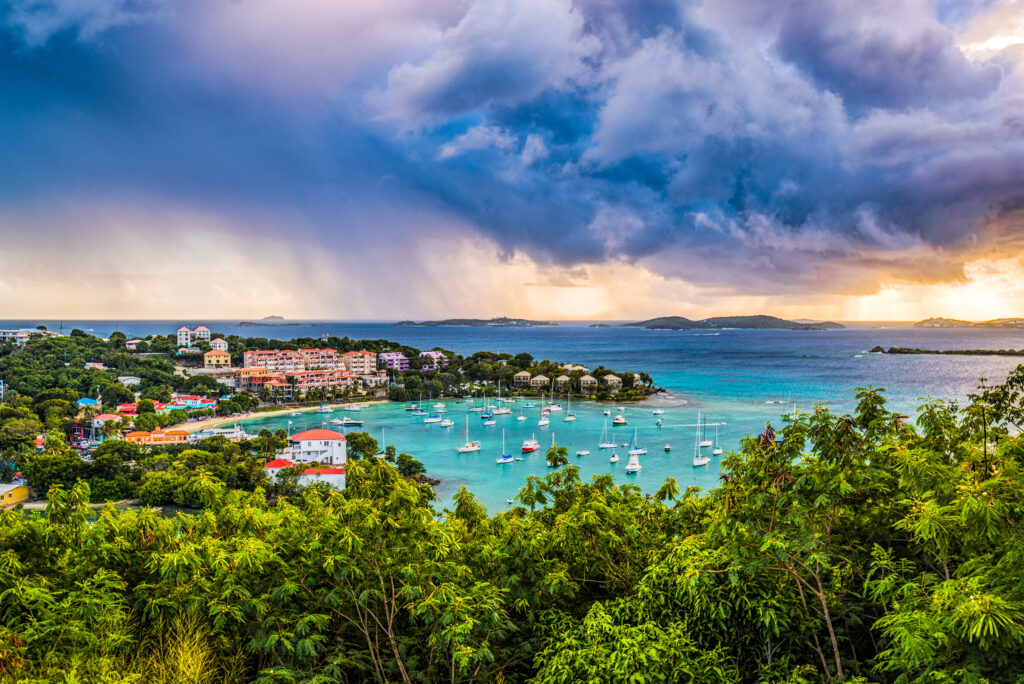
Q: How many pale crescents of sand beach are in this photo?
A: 1